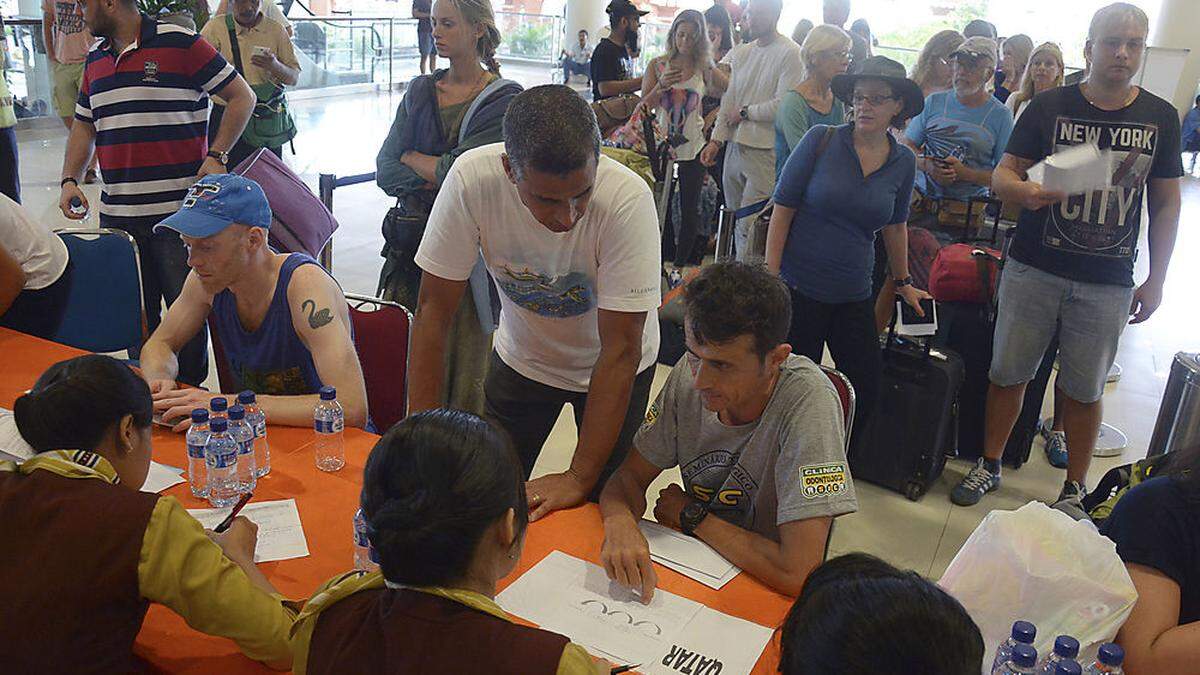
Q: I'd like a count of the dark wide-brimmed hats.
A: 1